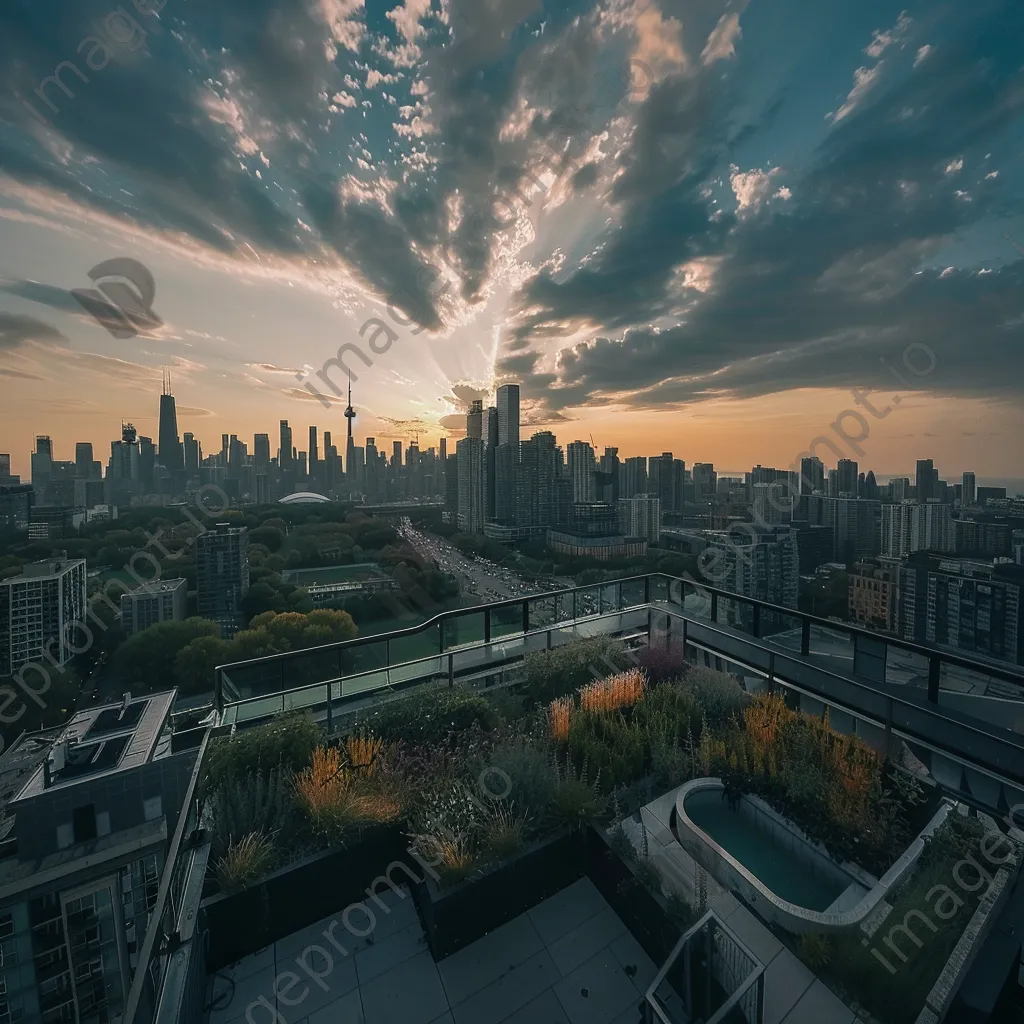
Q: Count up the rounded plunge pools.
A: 1